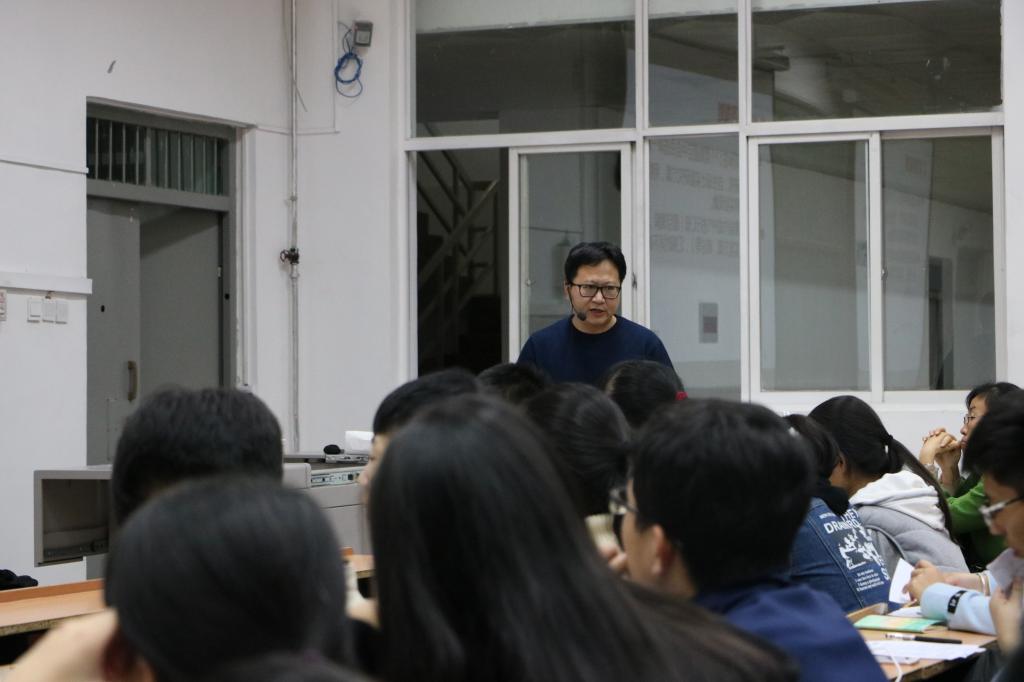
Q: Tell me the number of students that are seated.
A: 12